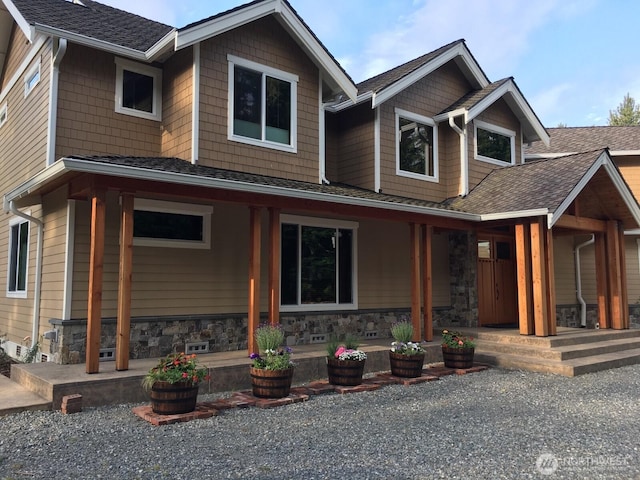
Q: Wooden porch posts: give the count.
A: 12